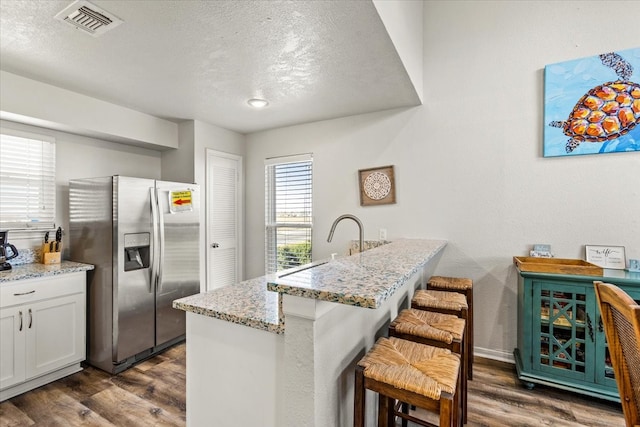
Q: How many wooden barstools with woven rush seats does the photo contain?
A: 4